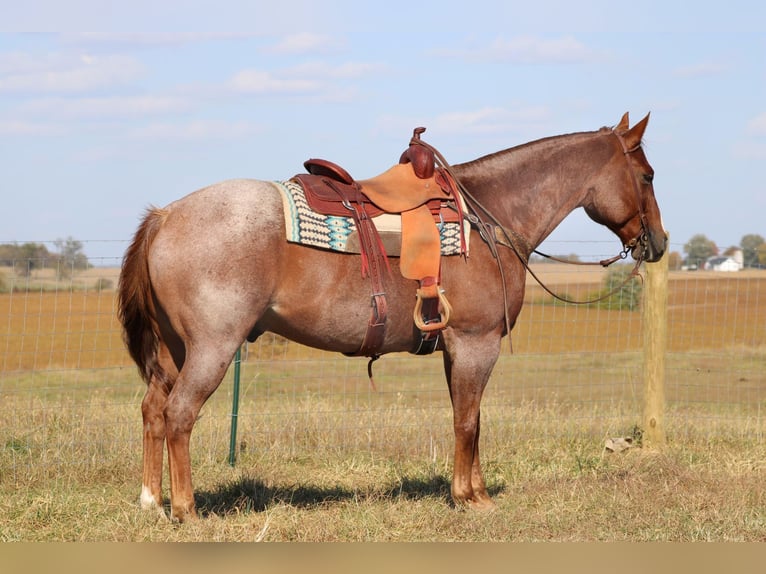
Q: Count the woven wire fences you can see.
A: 1